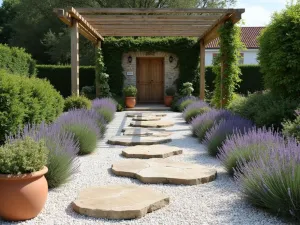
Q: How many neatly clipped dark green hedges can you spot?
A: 2